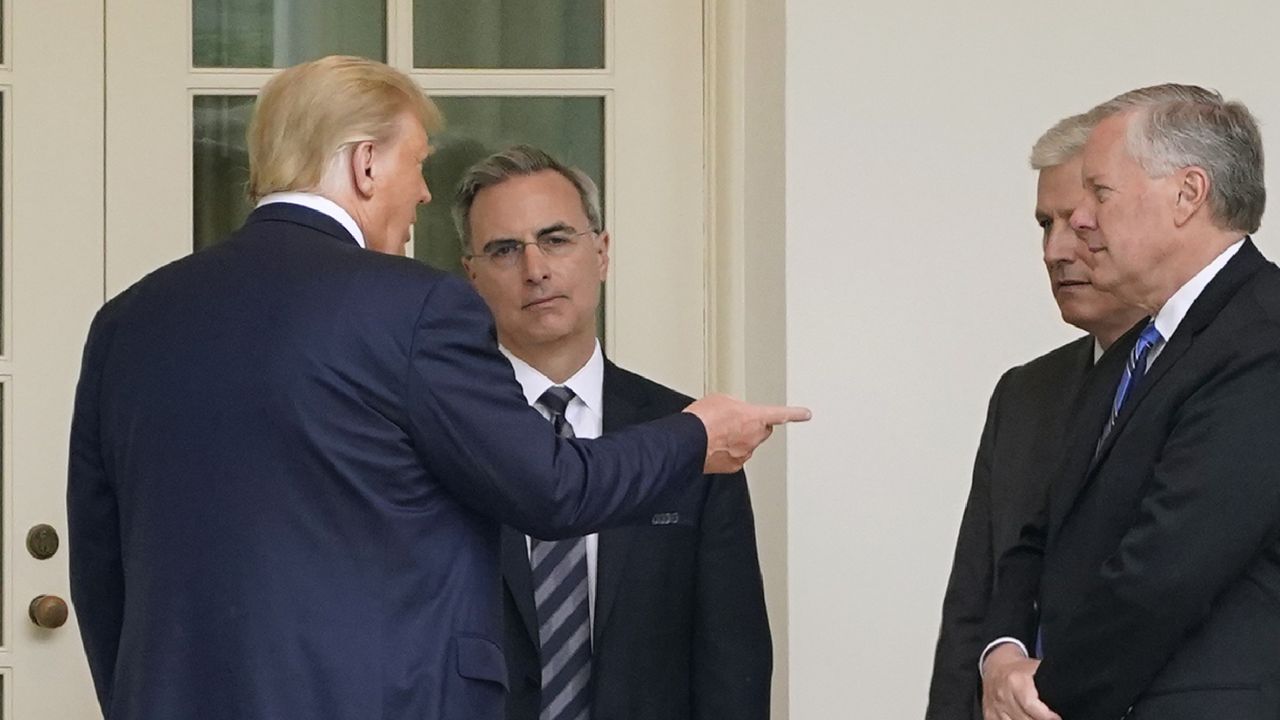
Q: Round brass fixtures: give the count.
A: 2